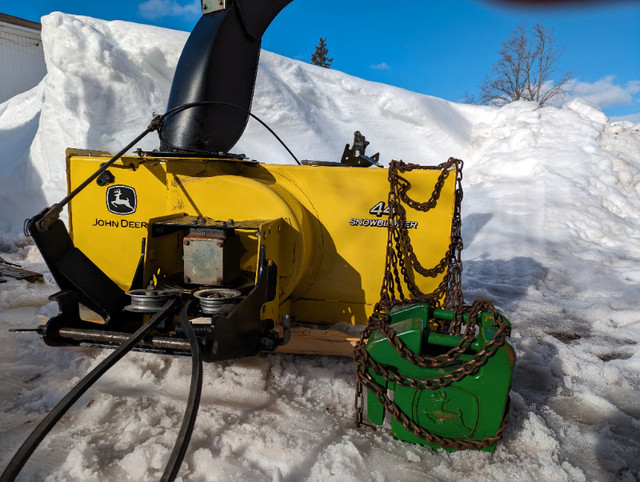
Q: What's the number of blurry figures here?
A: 1